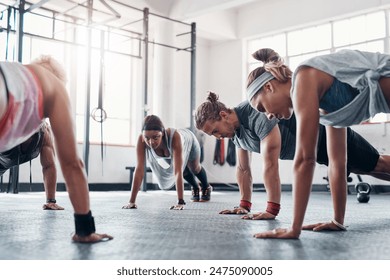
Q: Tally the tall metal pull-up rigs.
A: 1